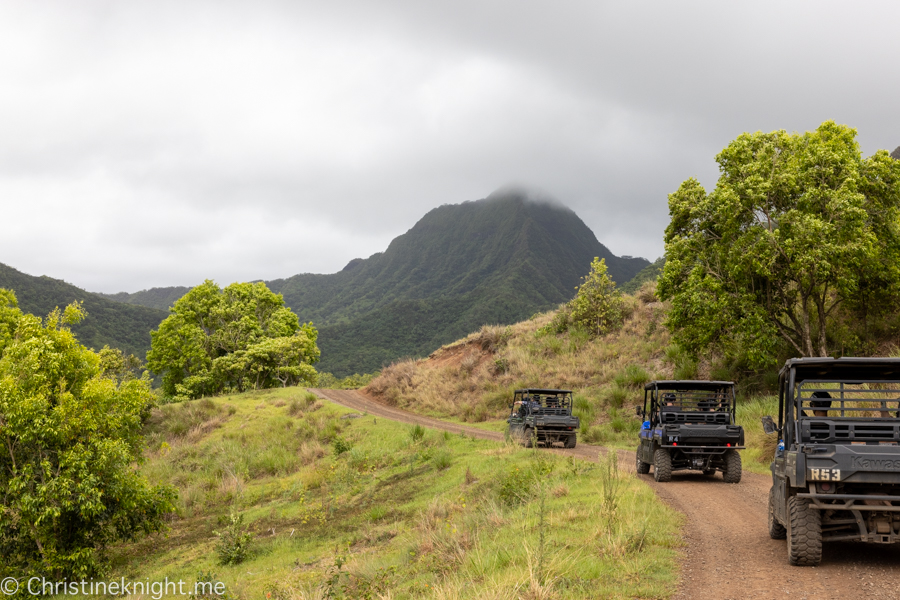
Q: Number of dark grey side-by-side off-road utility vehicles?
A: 3